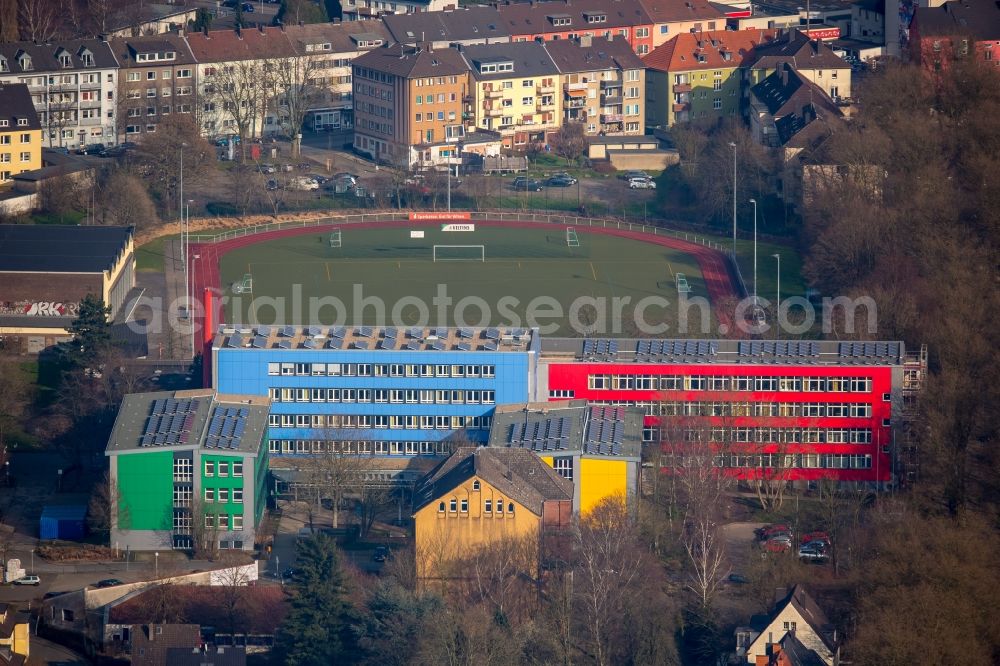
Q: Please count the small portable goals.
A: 4